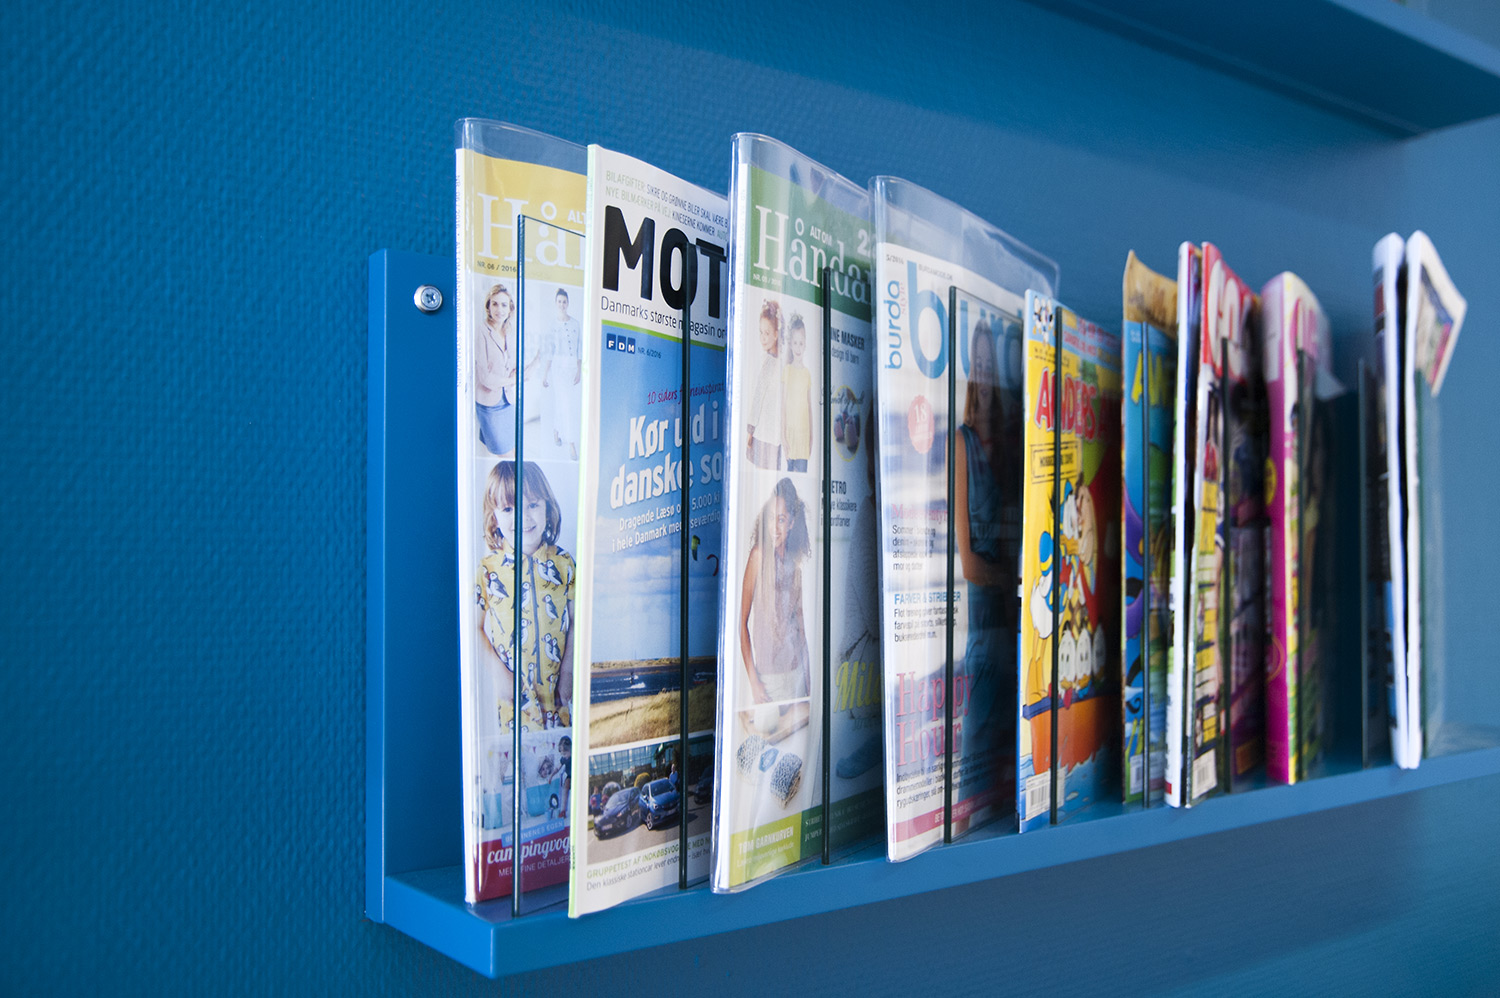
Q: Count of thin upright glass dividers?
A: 10